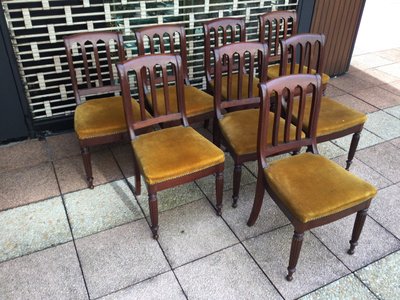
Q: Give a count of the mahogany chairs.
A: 8